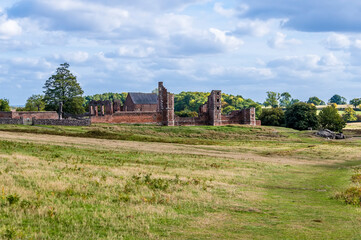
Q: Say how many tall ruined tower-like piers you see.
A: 2